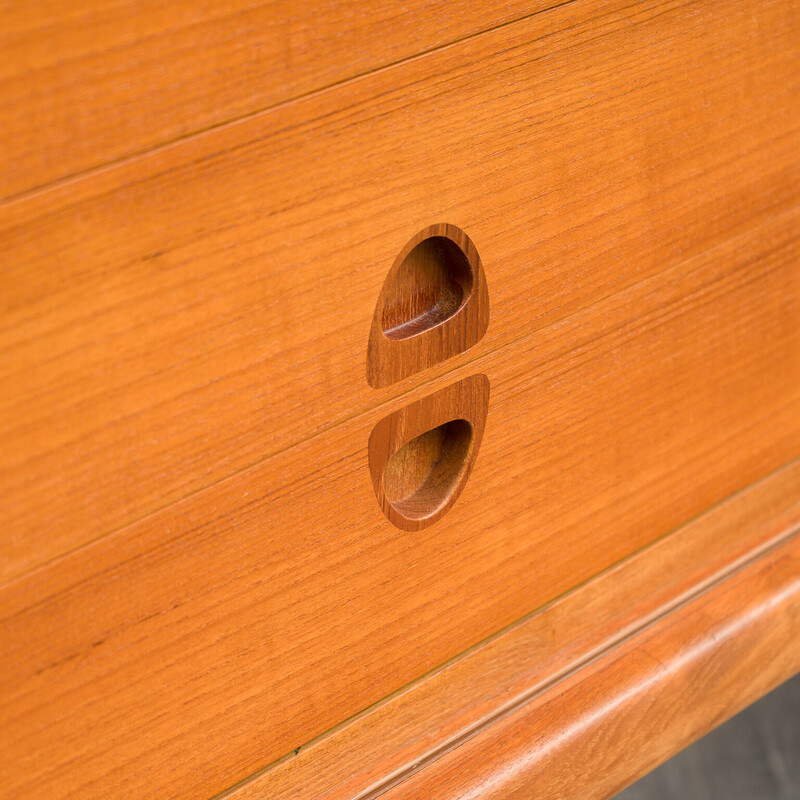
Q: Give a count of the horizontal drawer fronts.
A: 3